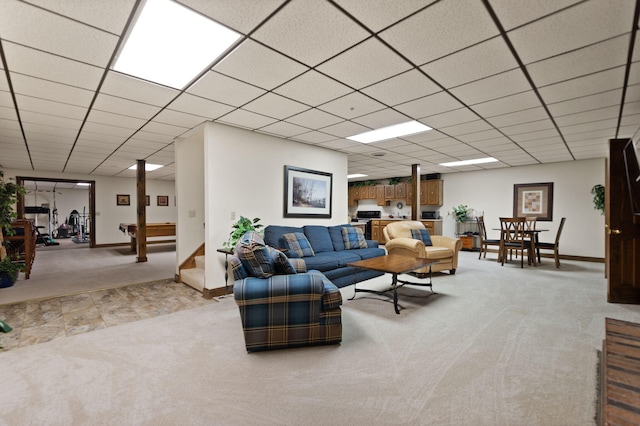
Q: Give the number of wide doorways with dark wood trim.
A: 1